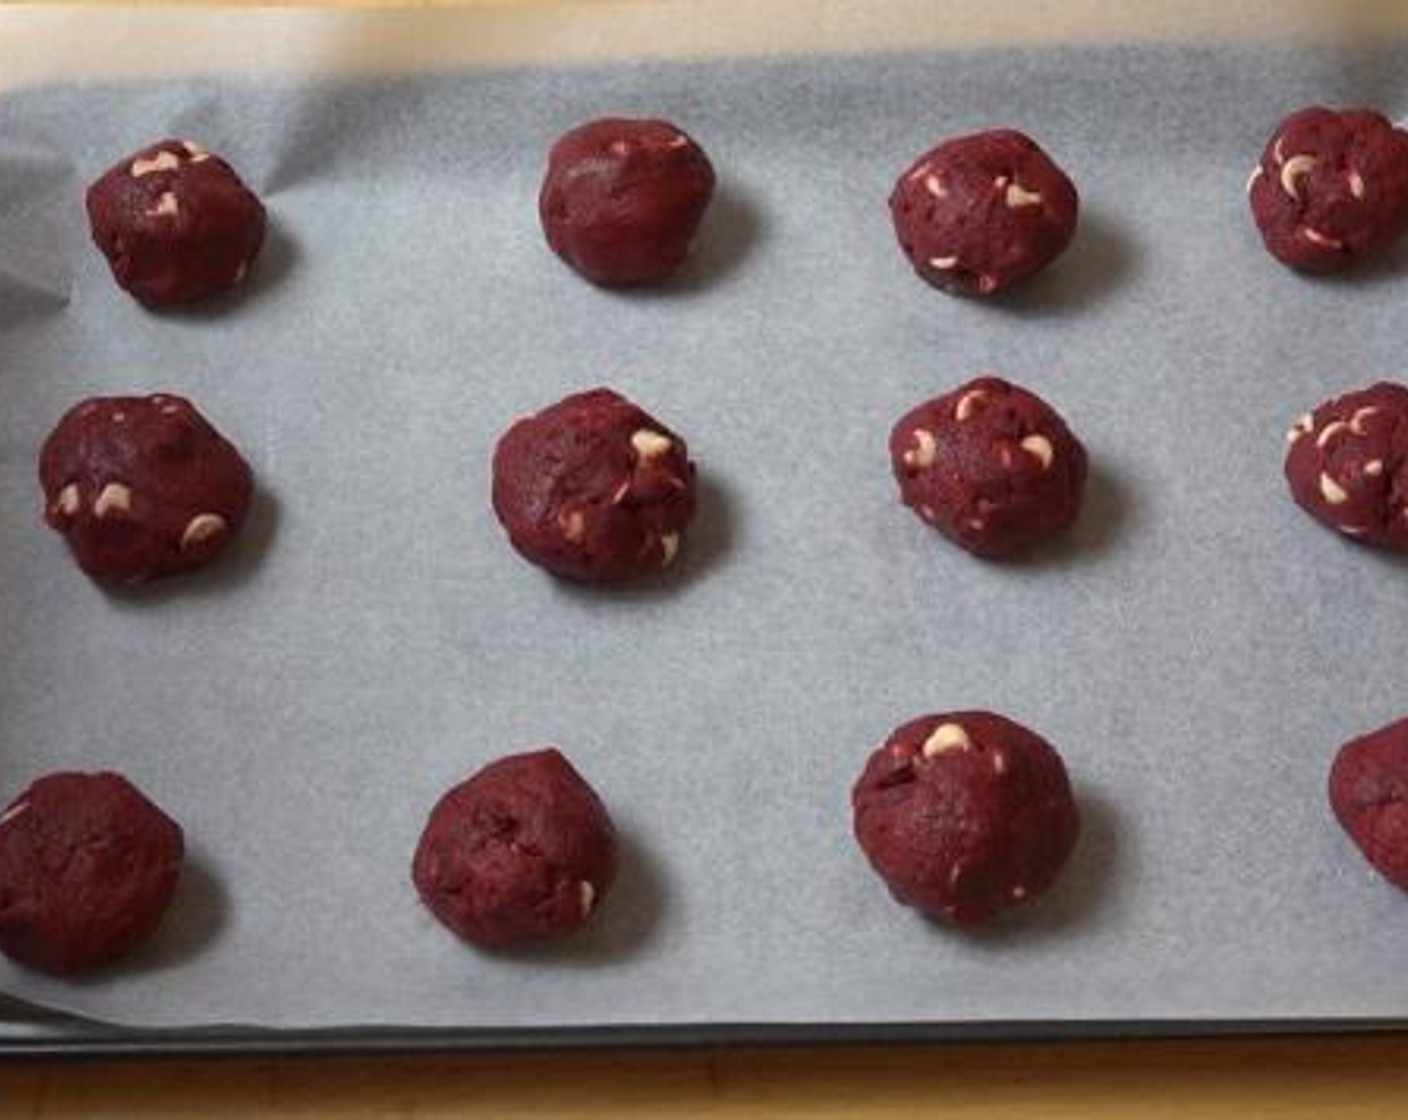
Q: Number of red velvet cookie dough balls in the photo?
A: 12